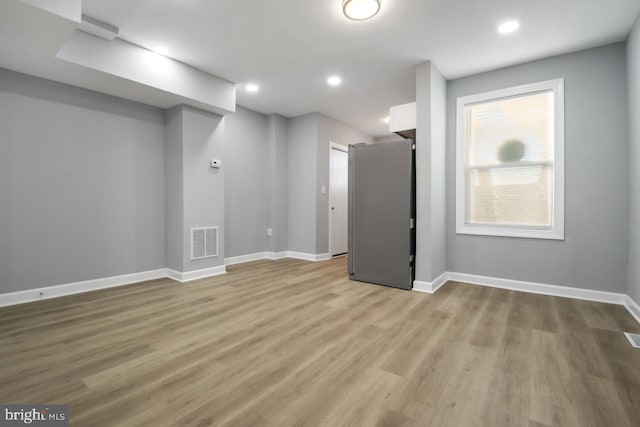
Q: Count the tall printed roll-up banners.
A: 0